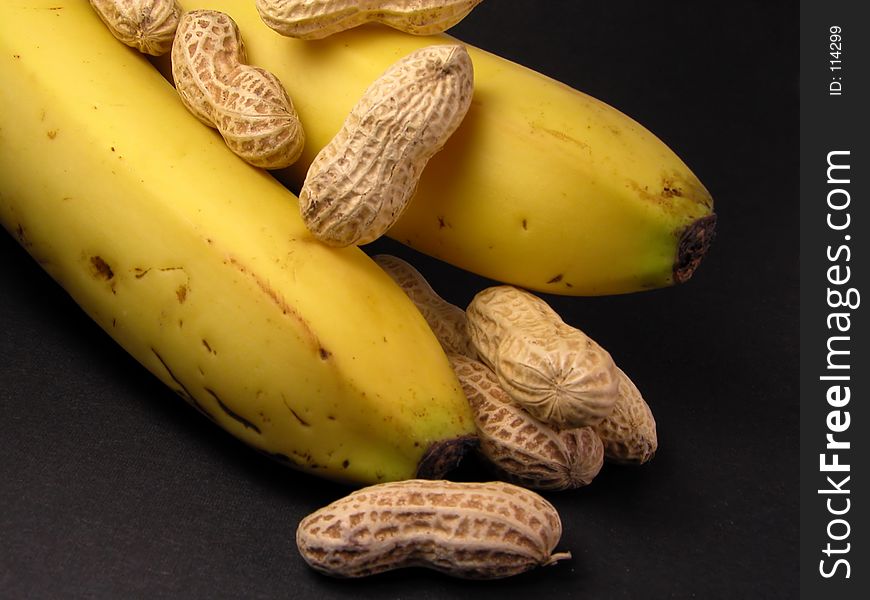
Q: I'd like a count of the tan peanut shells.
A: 9